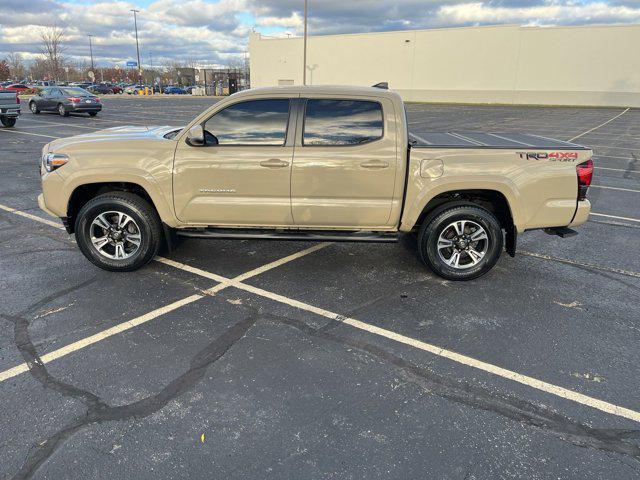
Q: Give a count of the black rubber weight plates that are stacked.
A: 0